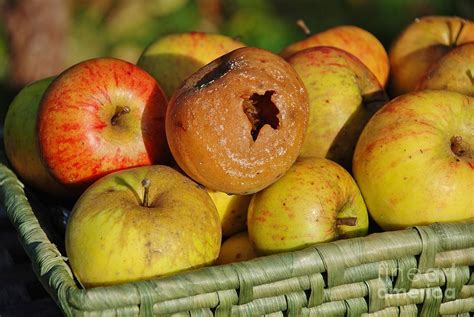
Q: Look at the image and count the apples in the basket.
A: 13